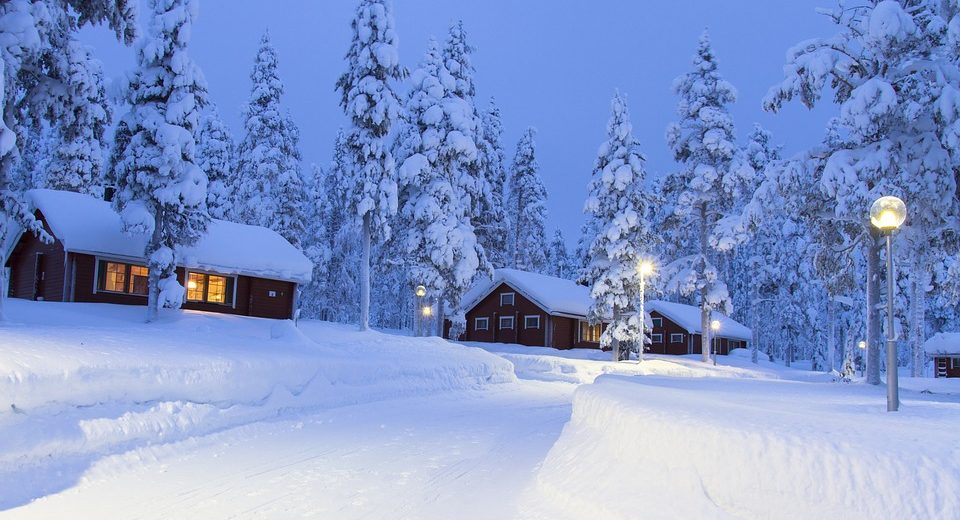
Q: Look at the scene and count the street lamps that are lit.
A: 6